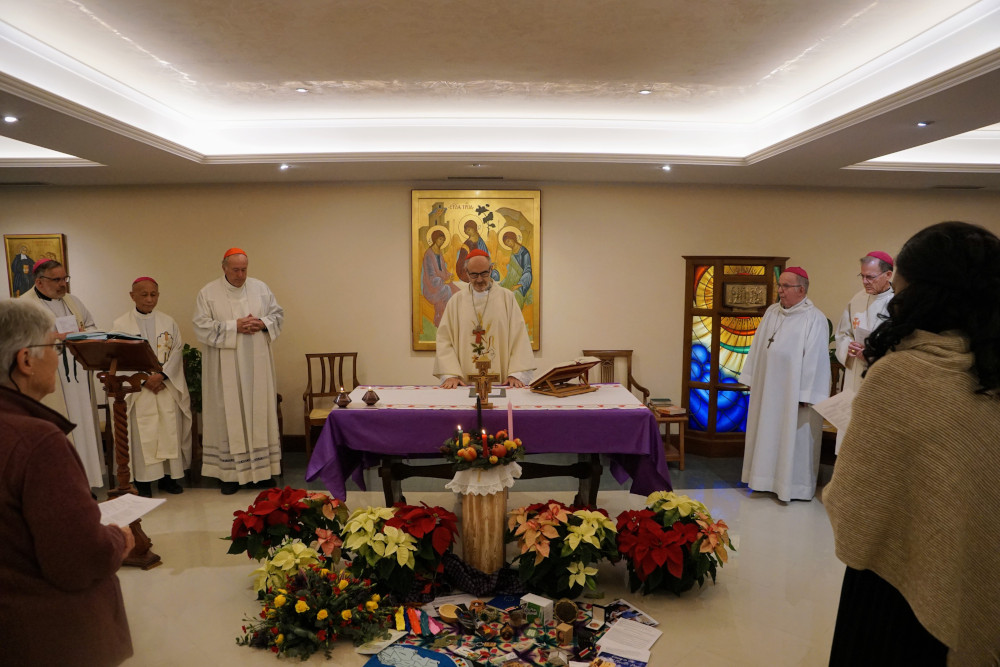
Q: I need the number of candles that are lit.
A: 4